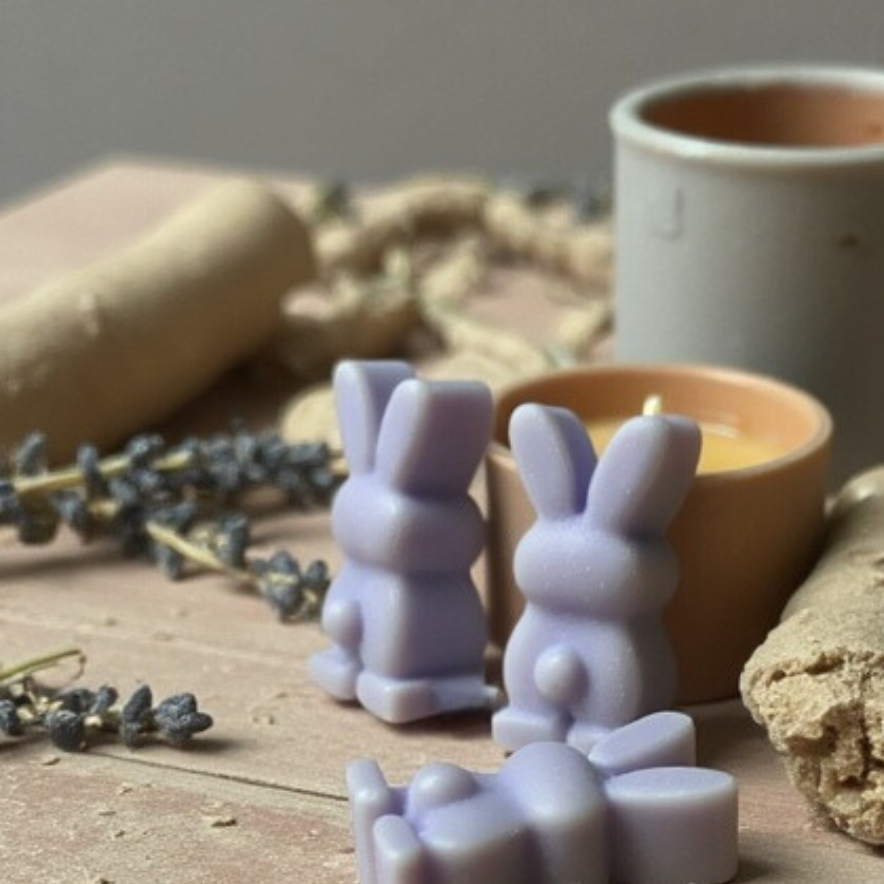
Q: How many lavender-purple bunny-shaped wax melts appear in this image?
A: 3